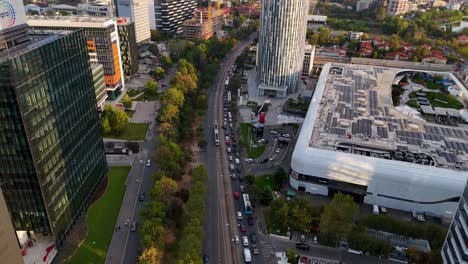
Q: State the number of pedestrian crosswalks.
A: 1